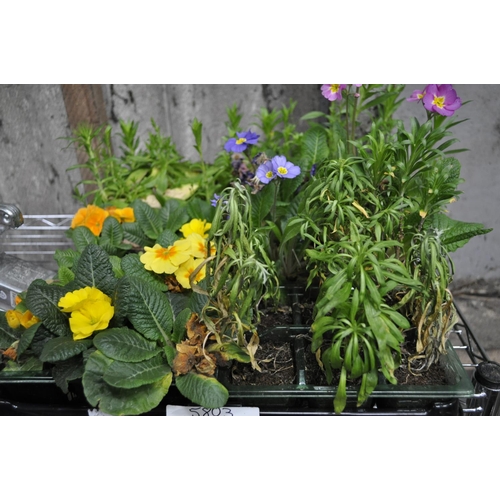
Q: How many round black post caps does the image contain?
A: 1